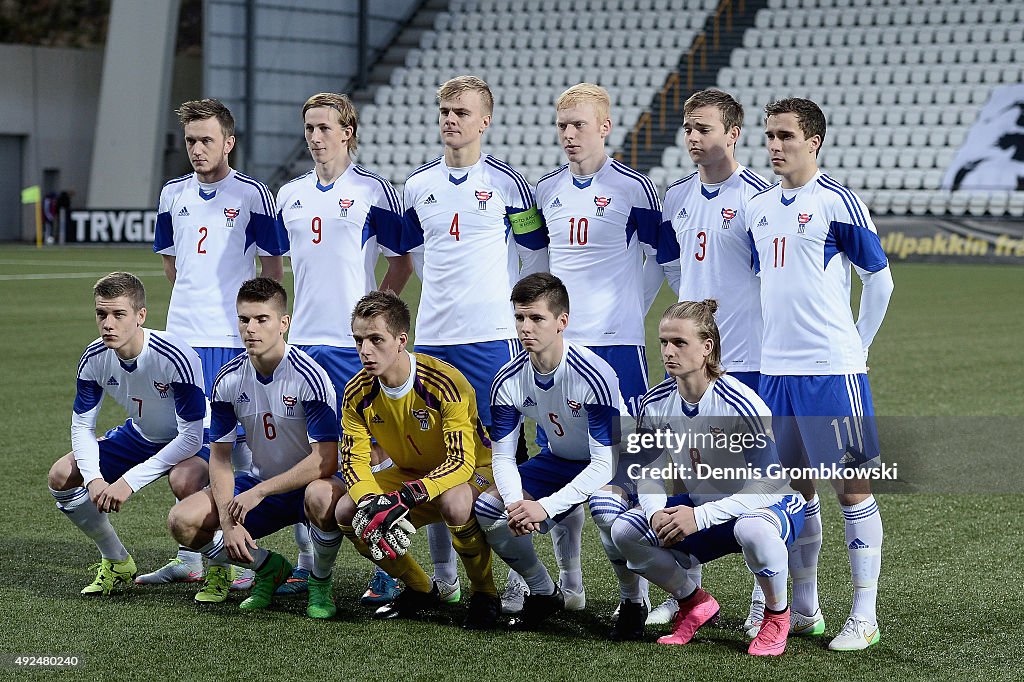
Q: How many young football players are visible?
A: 11